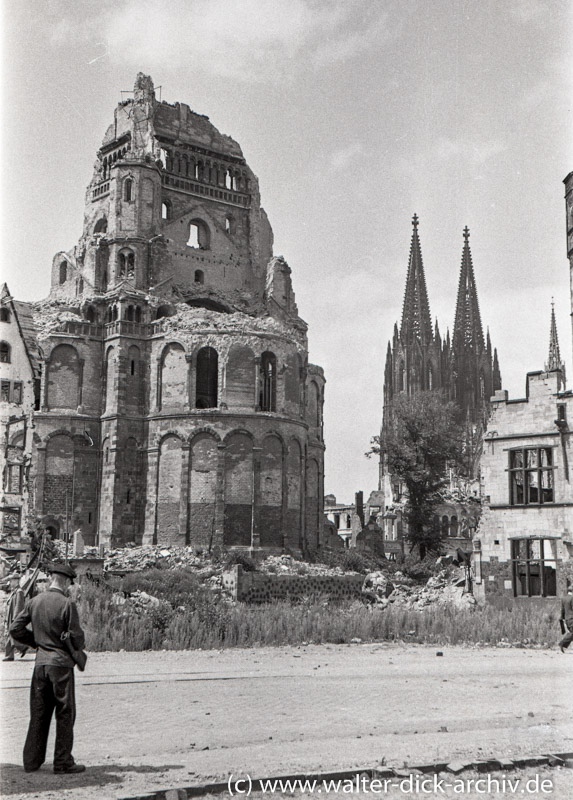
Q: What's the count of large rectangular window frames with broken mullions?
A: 2